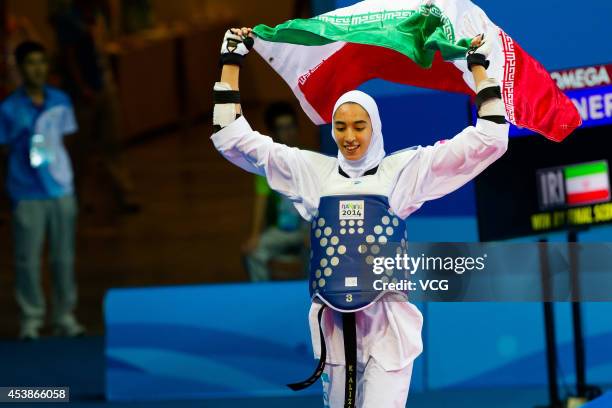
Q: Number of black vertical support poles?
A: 2